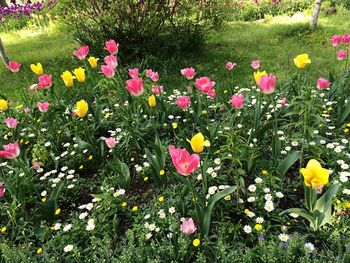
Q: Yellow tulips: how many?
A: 11